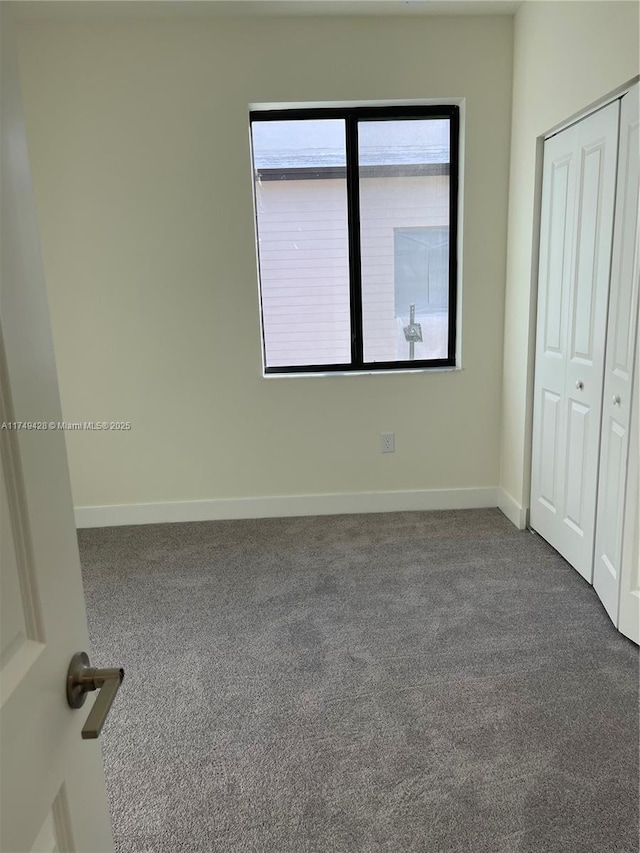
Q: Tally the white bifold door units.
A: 2